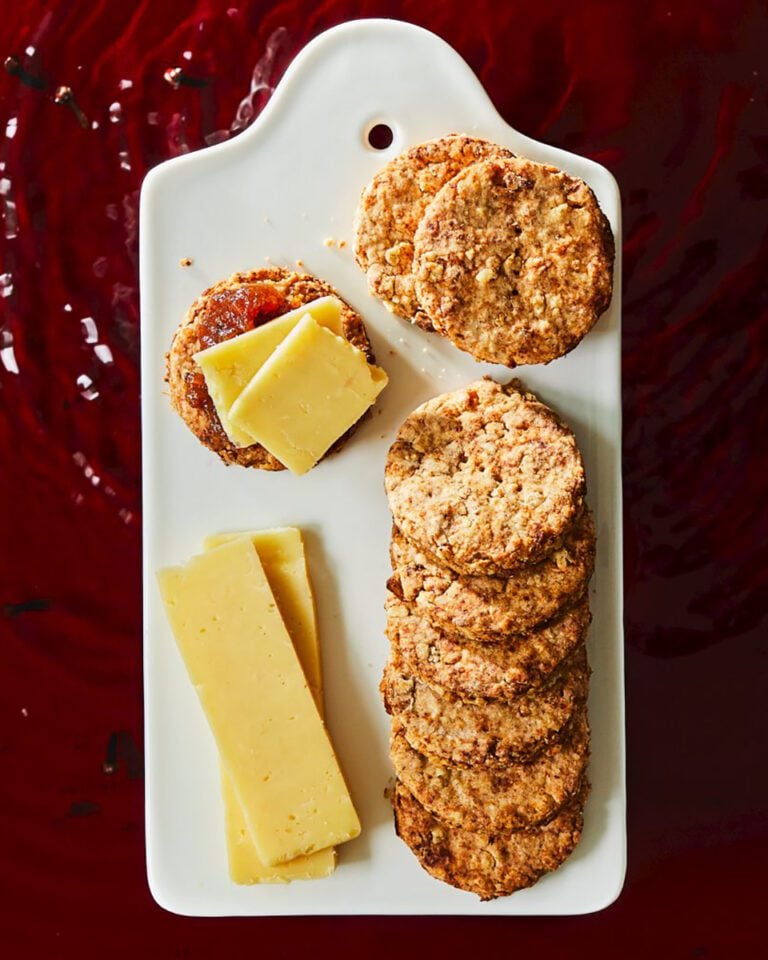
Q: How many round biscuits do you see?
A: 9